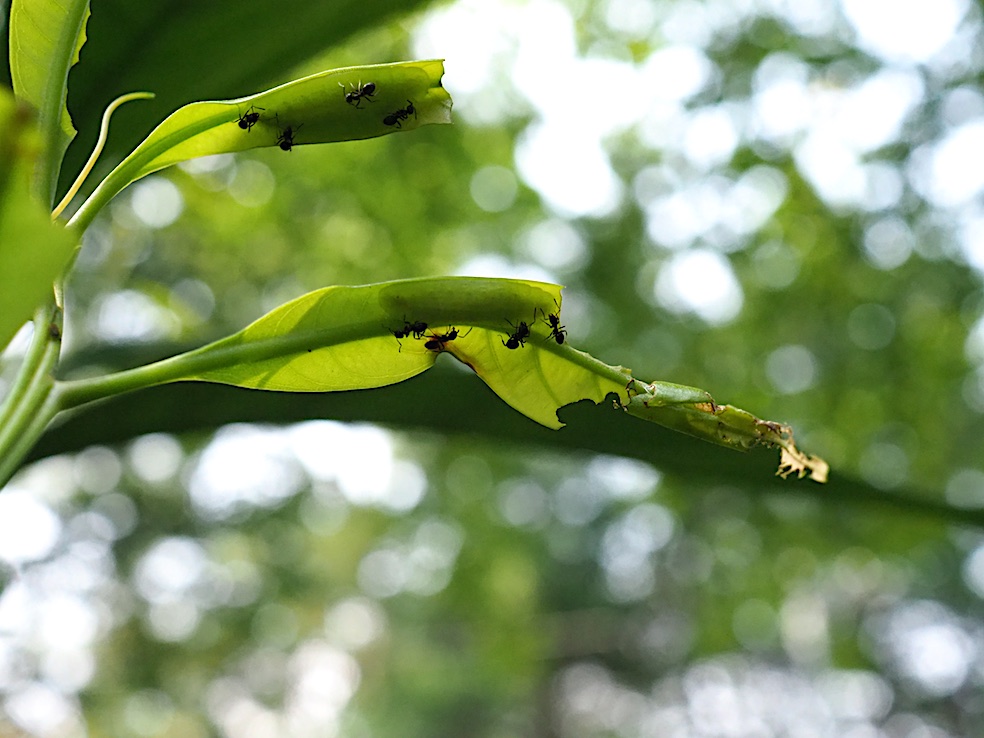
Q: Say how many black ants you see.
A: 8